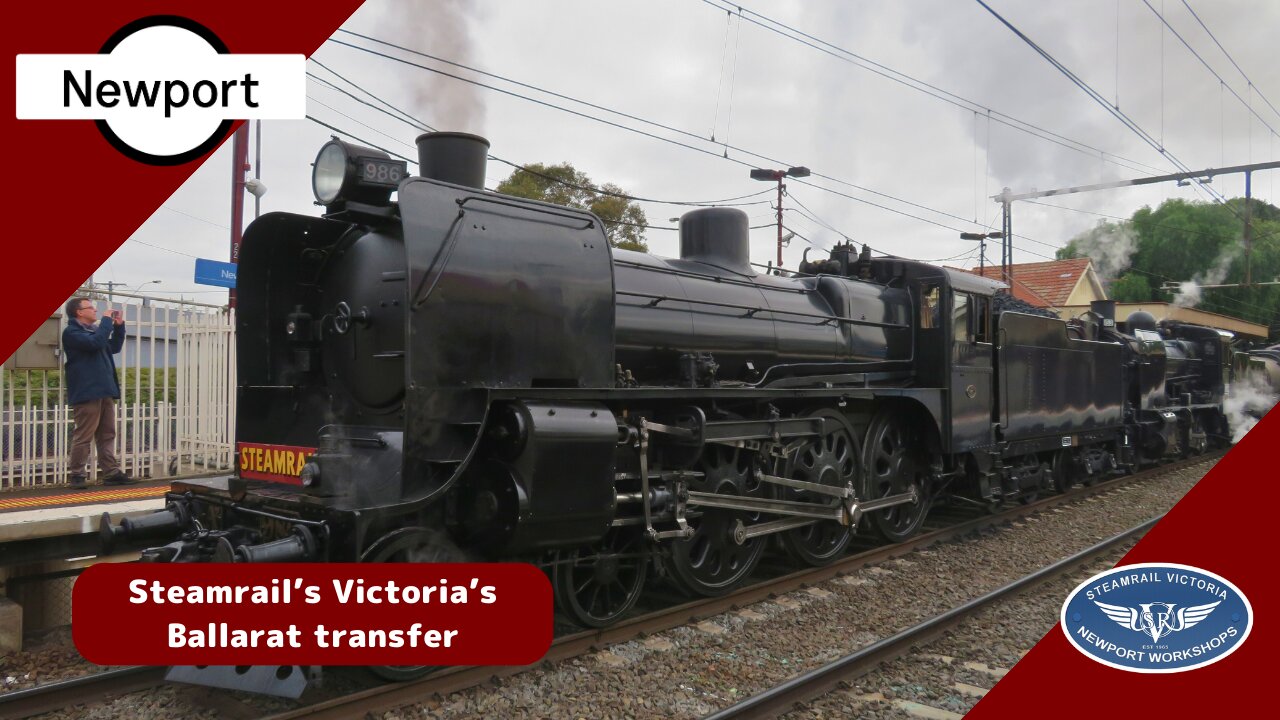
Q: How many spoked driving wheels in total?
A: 3